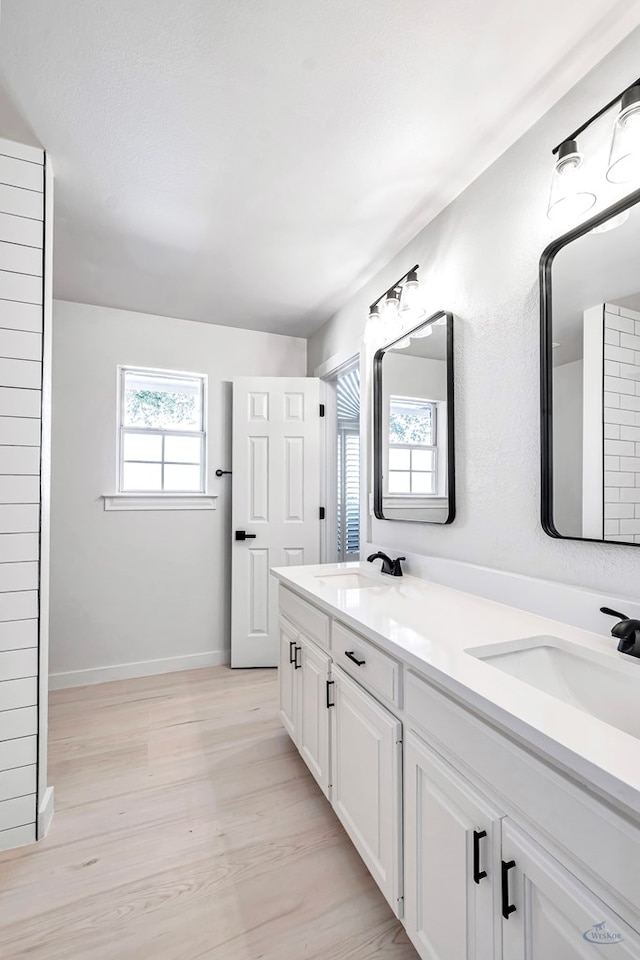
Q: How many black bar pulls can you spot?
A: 6